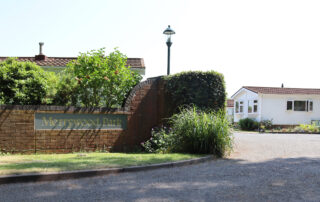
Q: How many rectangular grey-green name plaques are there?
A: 1